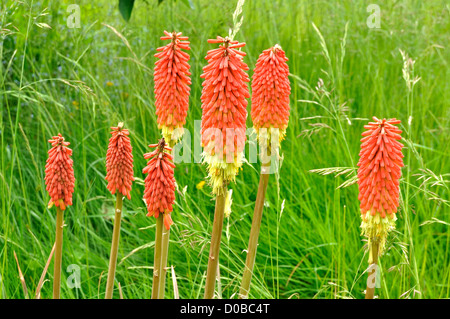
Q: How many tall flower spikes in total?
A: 7